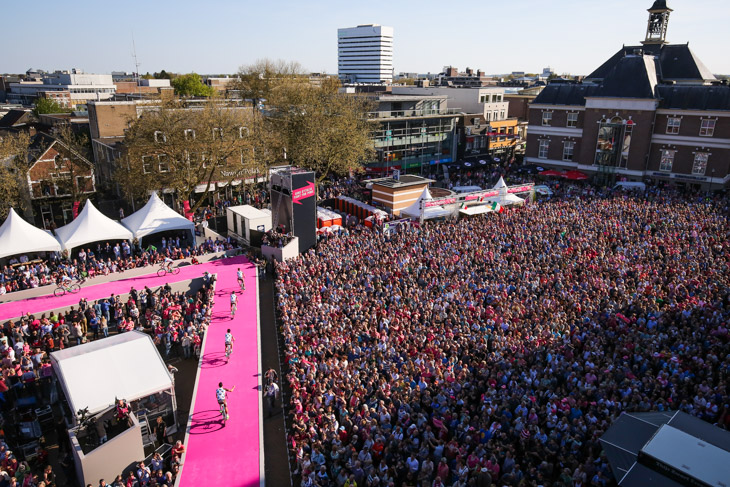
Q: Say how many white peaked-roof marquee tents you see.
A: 5